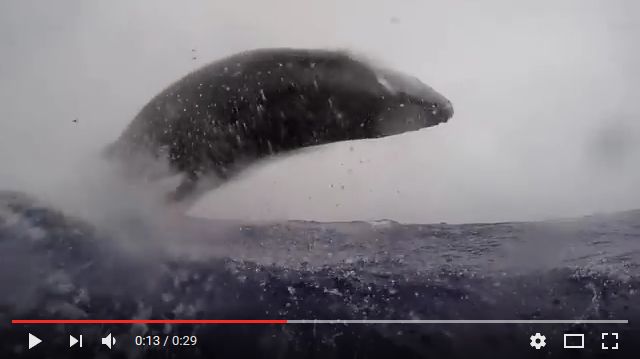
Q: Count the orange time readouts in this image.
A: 0